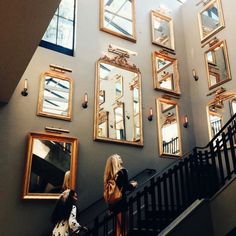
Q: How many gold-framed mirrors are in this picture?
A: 10